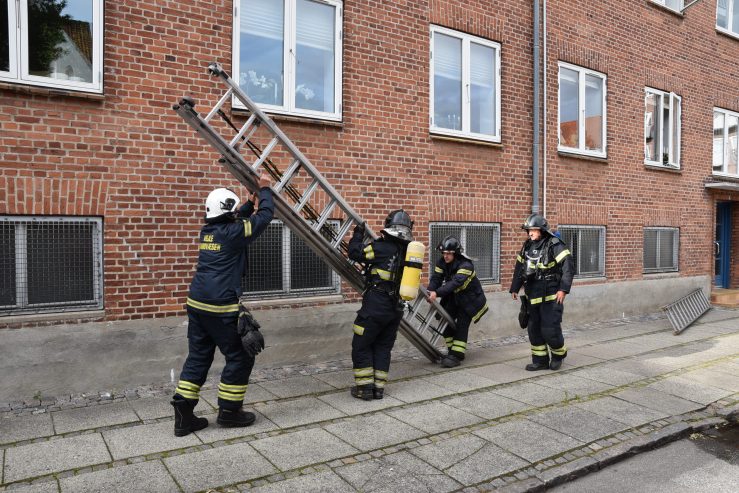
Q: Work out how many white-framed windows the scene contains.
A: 8